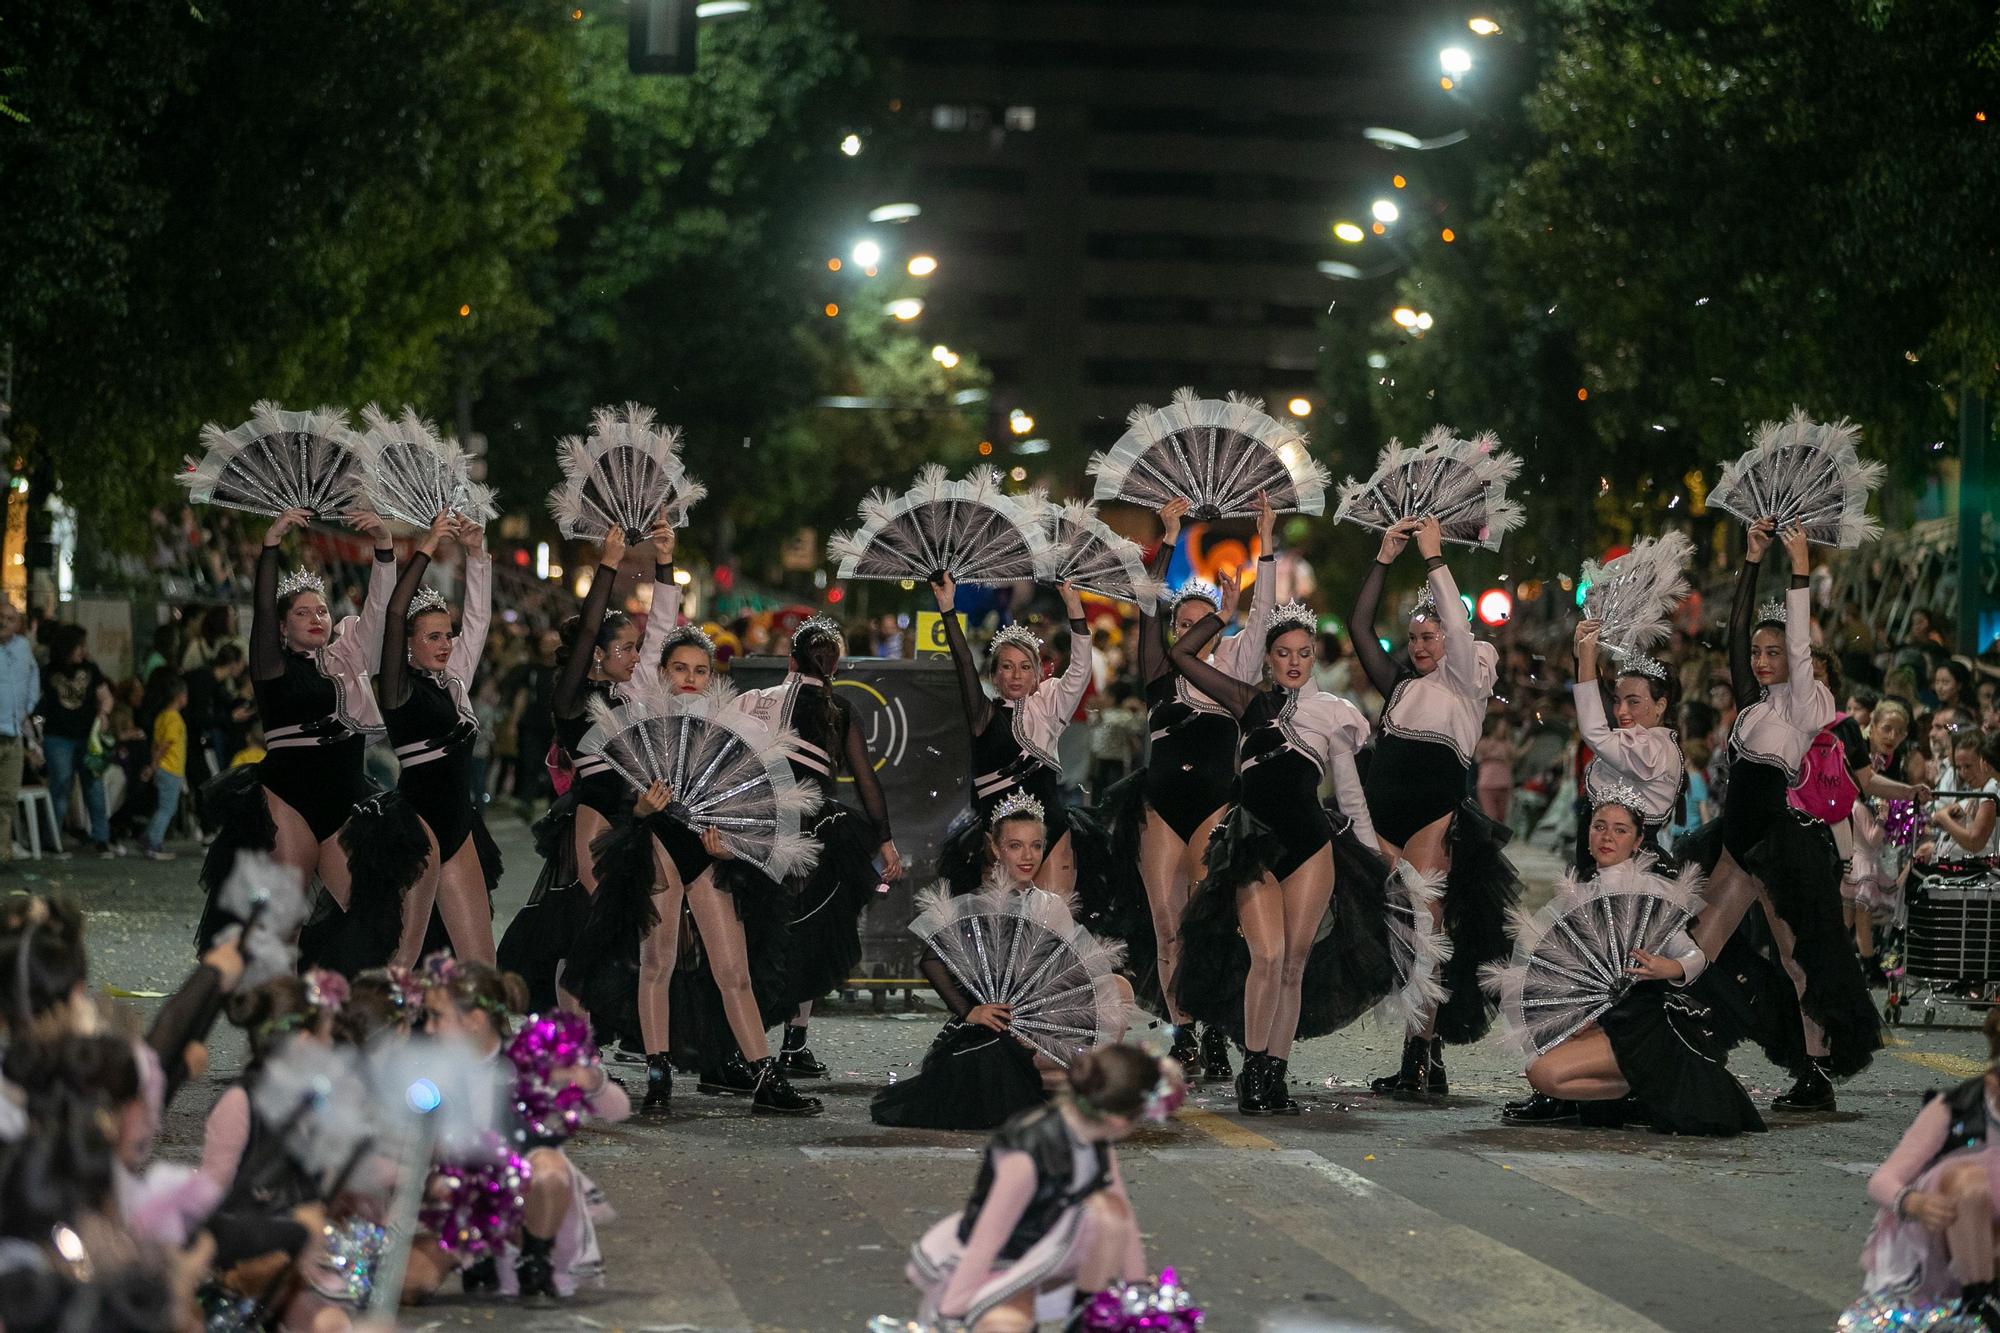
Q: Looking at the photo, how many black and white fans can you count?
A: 13